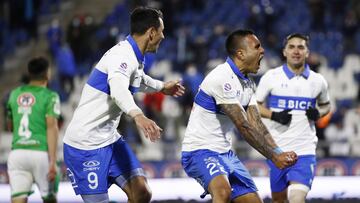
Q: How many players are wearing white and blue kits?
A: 3